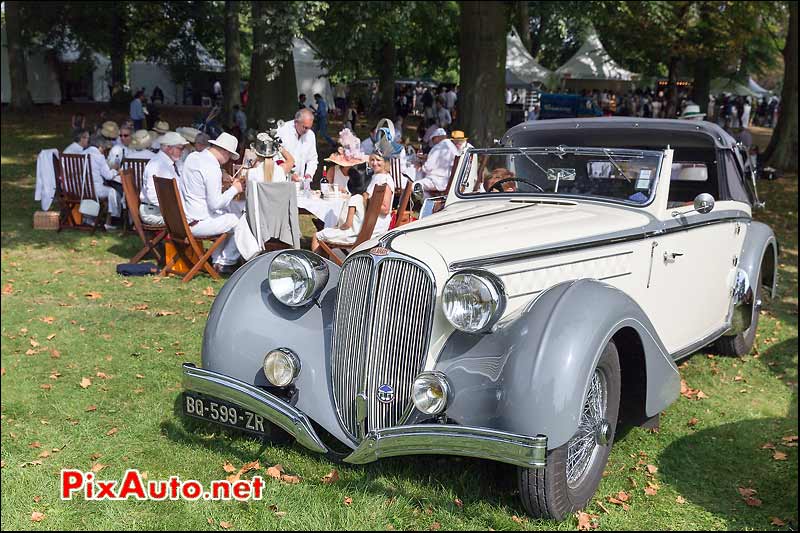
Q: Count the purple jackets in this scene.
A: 0